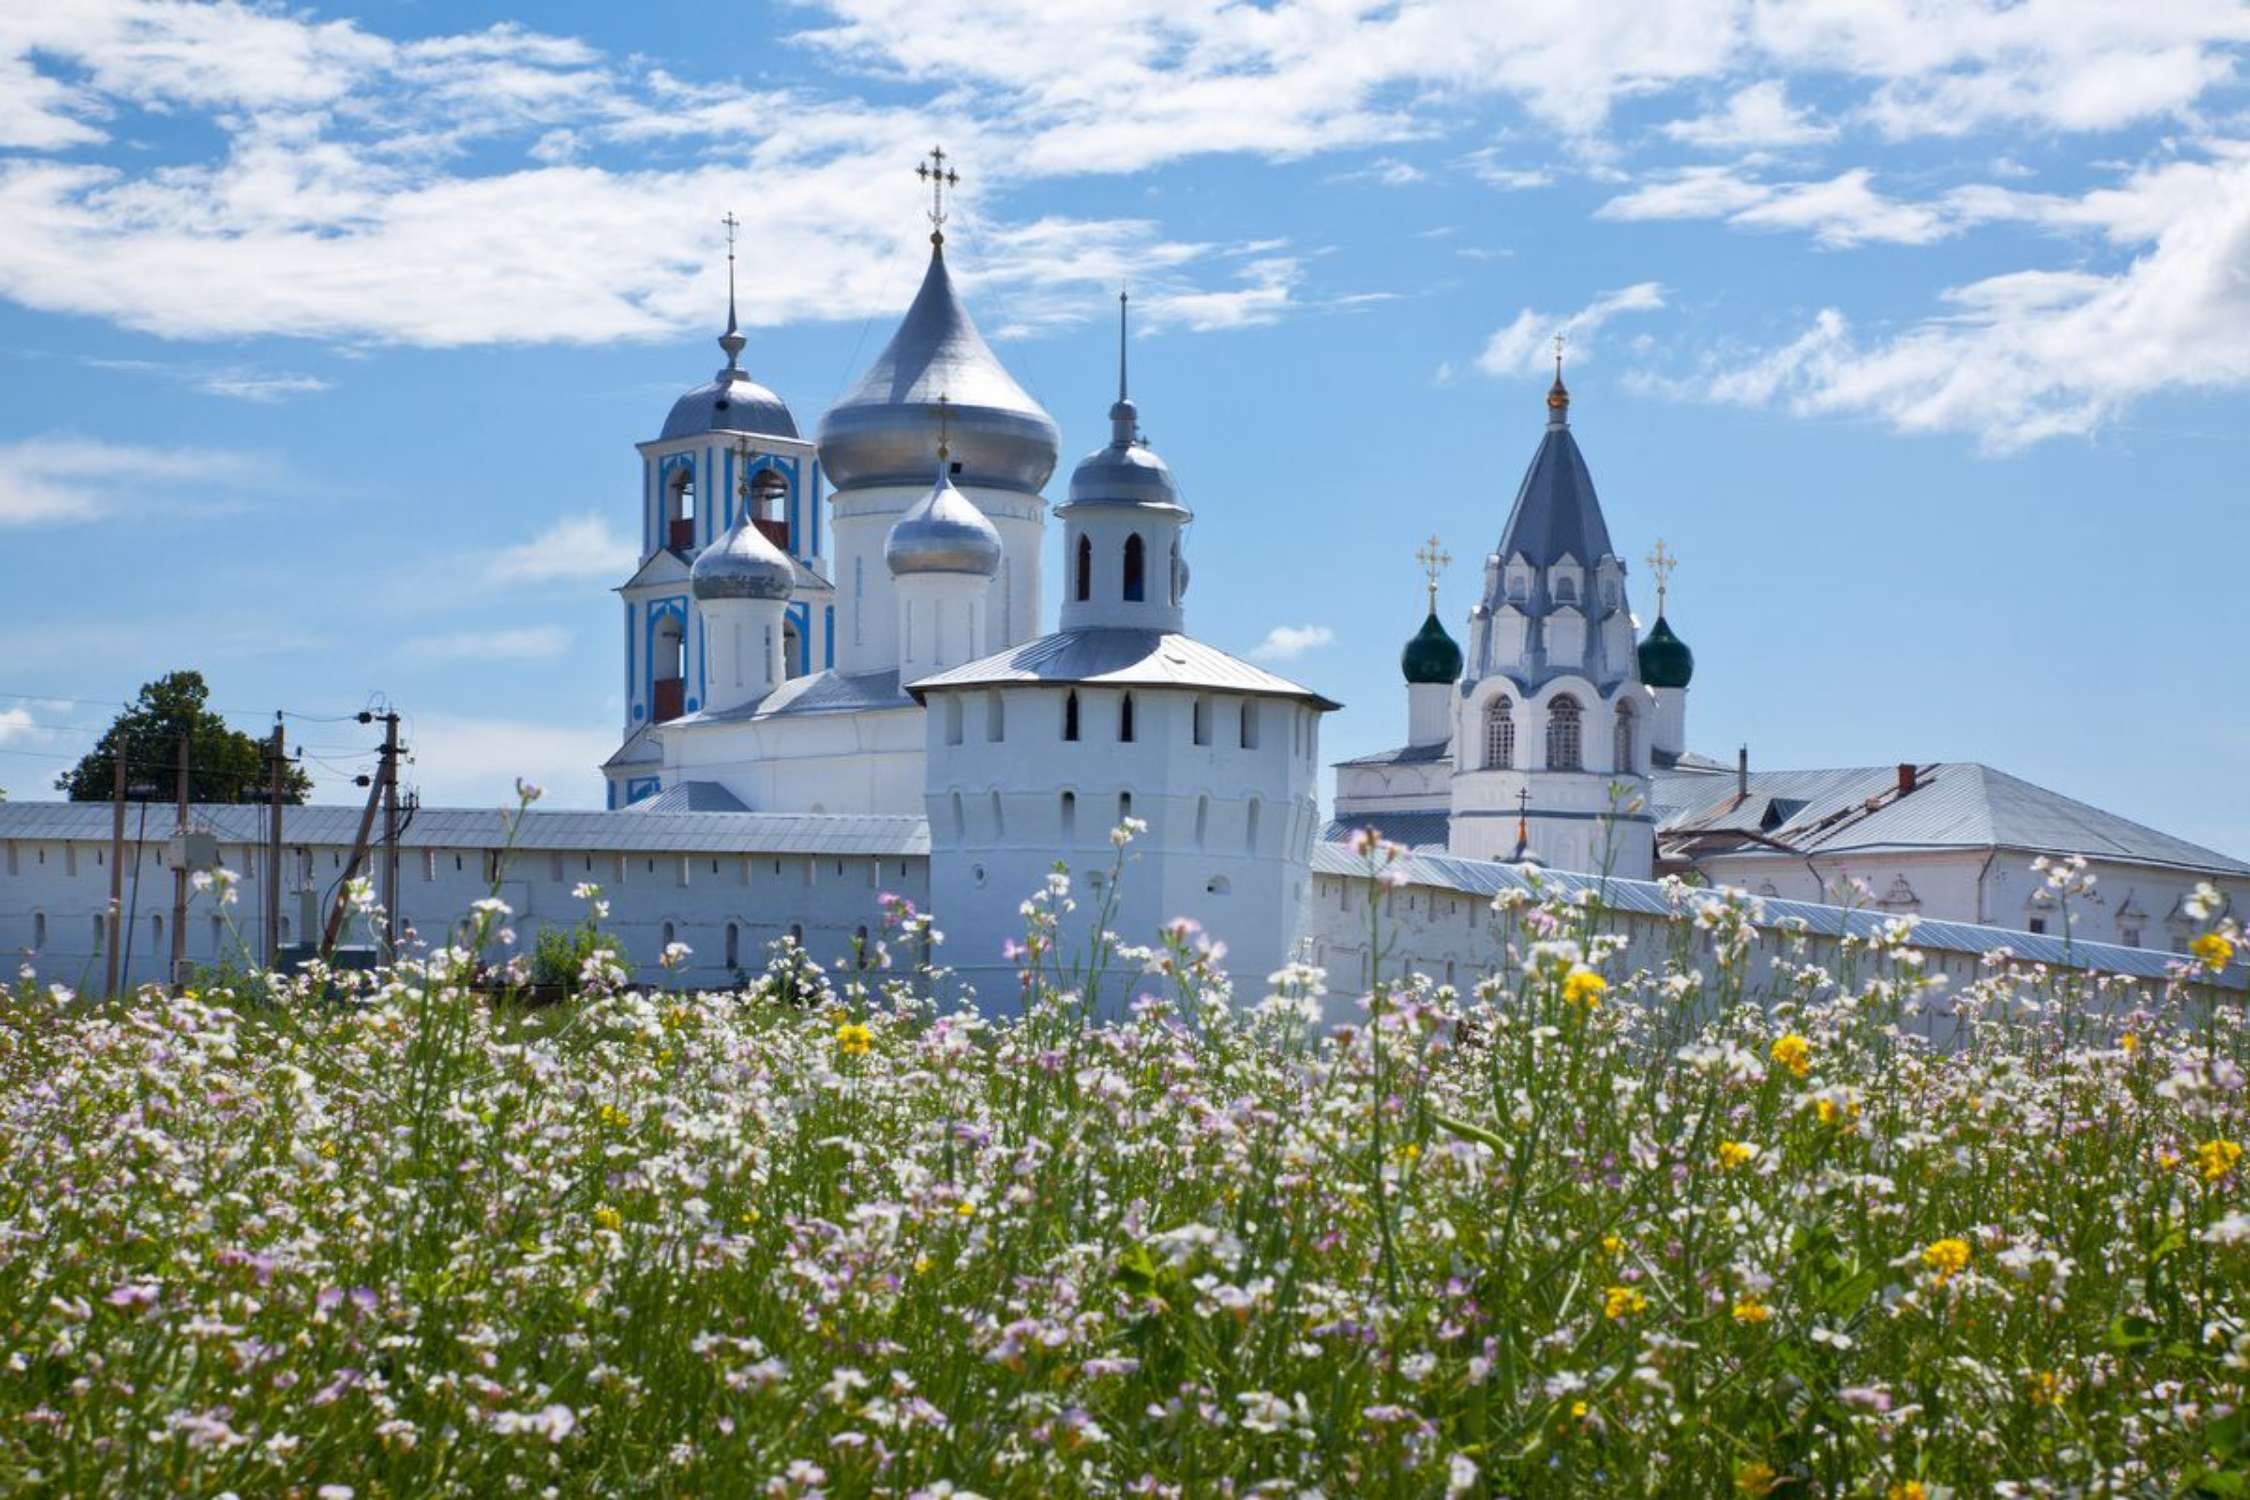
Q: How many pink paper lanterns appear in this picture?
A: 0